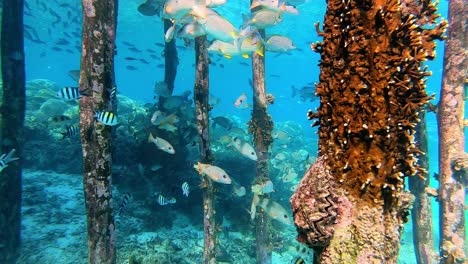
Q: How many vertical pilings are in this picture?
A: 8